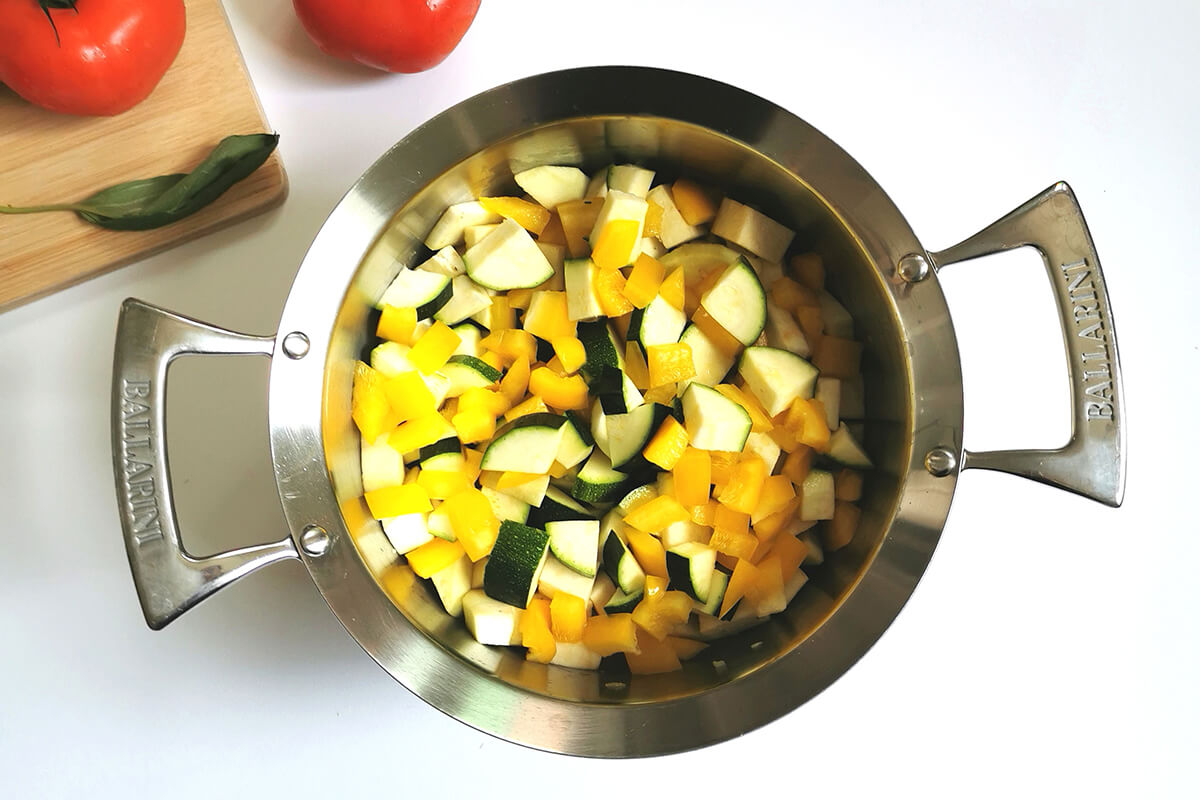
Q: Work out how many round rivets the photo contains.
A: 4